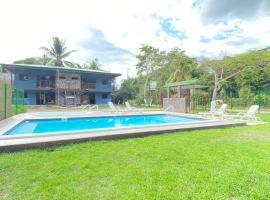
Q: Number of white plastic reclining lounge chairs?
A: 4